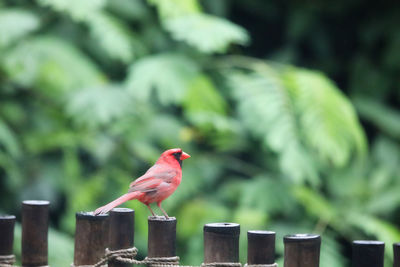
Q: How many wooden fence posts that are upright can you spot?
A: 10